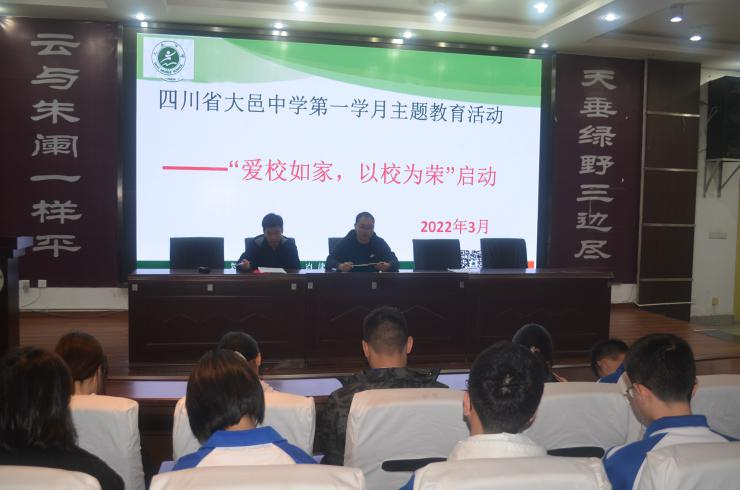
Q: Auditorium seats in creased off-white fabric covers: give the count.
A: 9